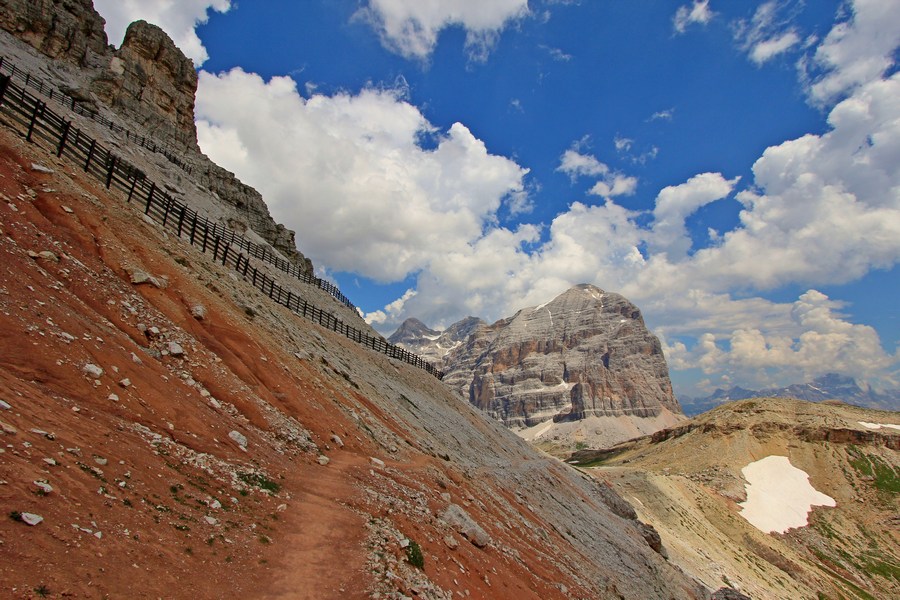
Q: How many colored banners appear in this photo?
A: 0